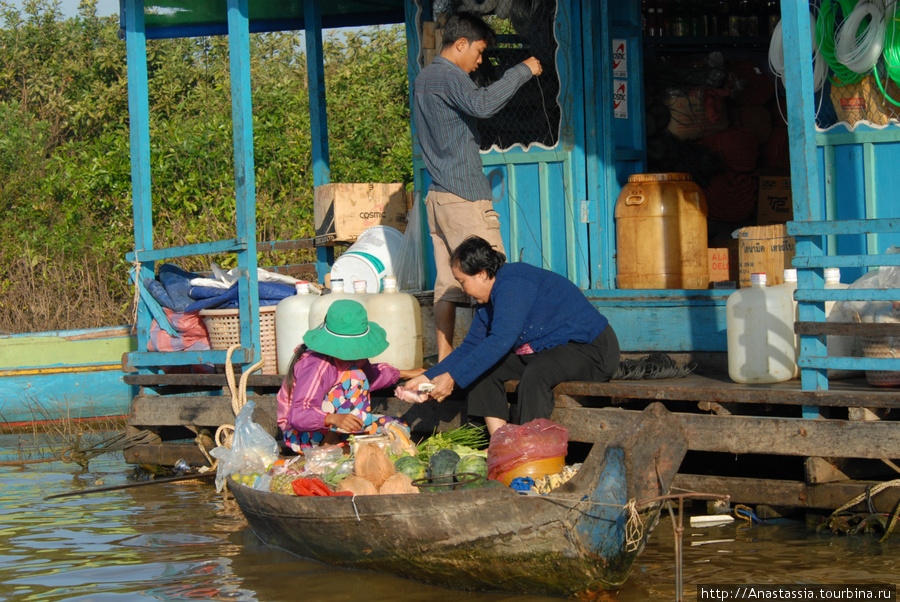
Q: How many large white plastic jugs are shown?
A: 7